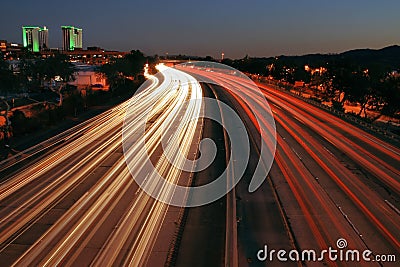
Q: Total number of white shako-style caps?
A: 0